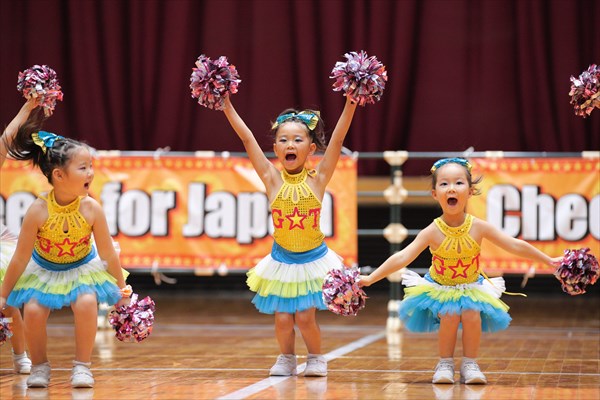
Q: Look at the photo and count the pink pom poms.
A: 8